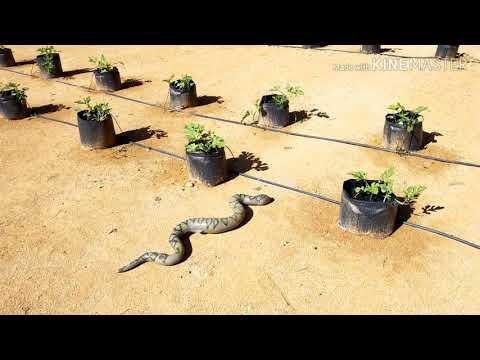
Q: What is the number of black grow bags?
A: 13